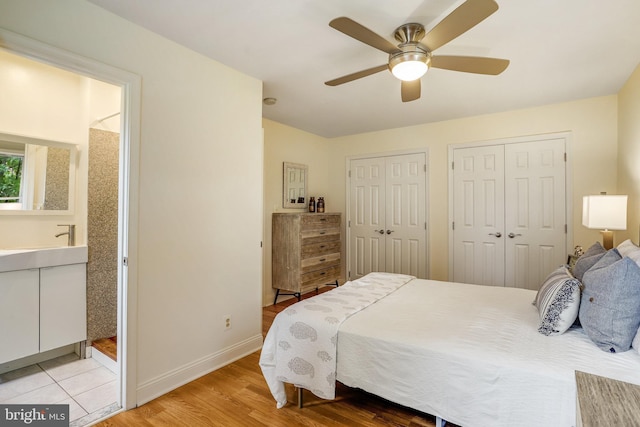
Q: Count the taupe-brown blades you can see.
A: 5